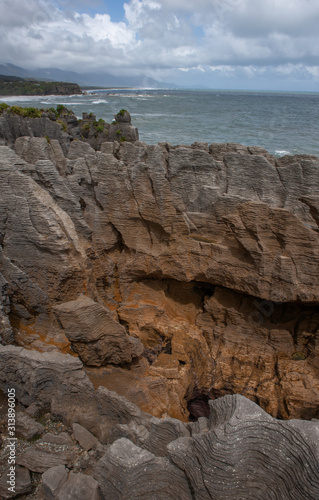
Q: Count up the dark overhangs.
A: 1